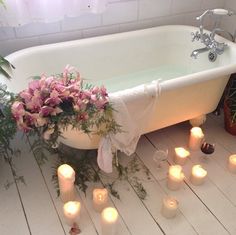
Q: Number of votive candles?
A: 10